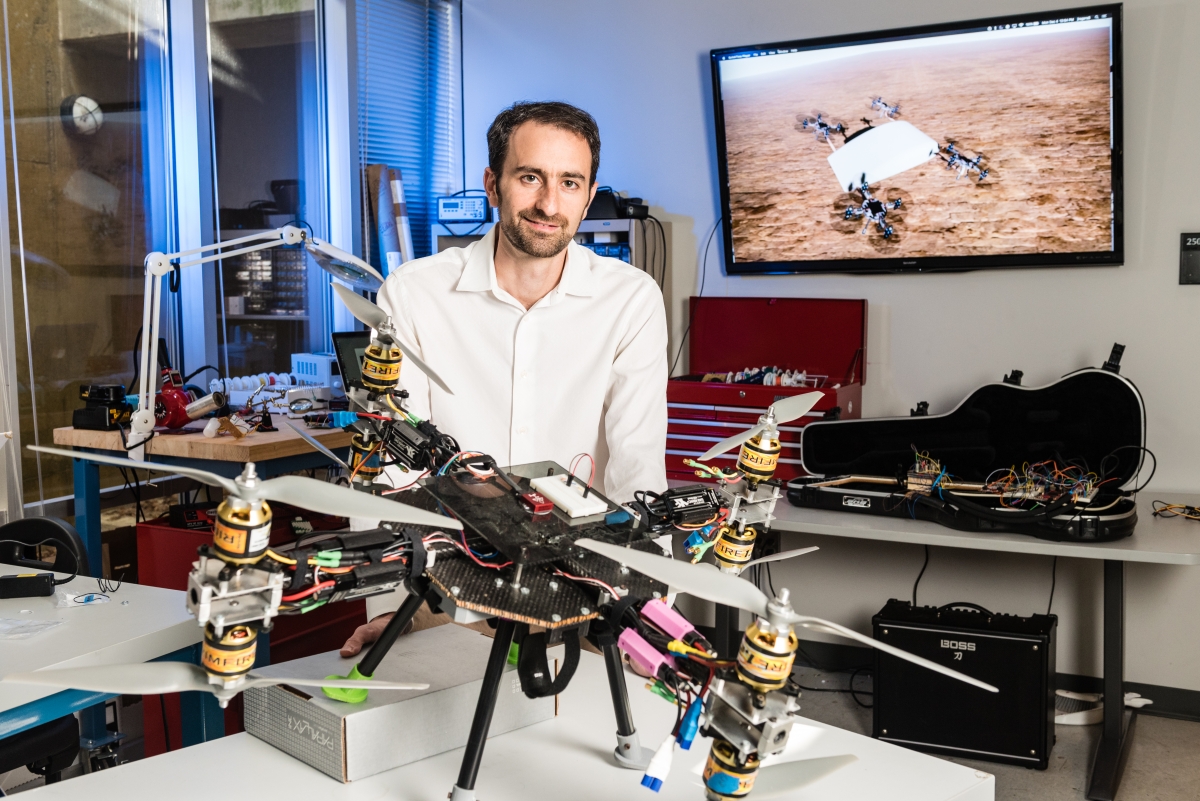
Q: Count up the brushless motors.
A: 8